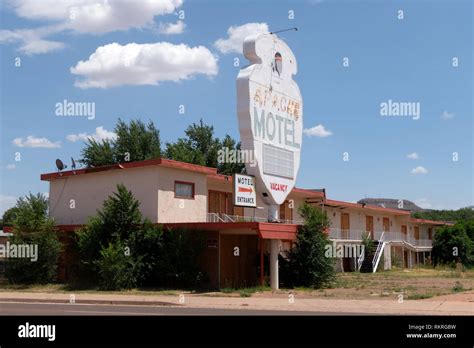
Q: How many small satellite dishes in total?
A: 2